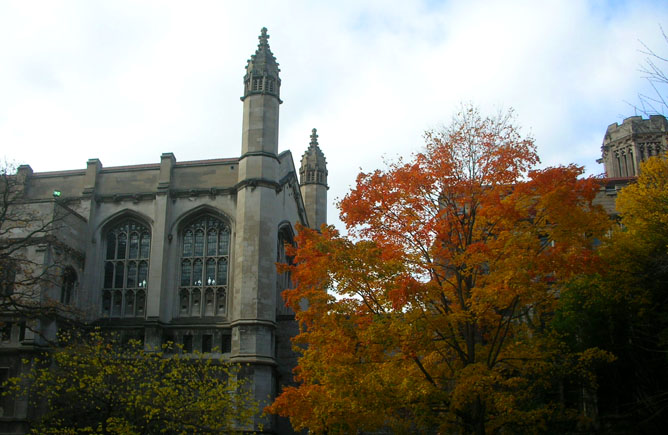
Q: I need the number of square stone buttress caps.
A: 3